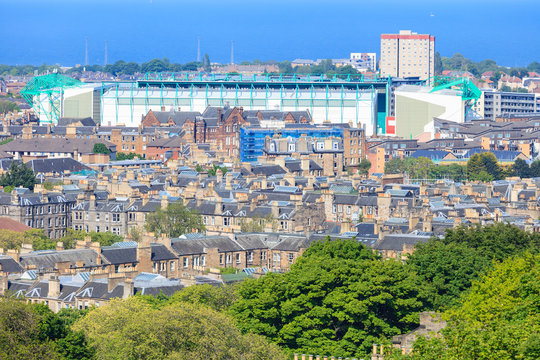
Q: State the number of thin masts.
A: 4